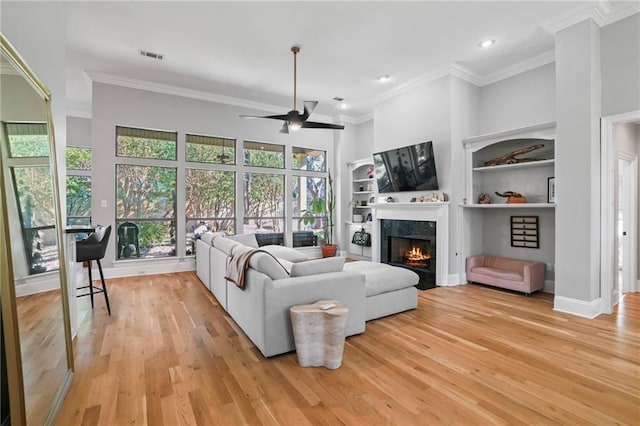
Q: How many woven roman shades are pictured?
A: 0